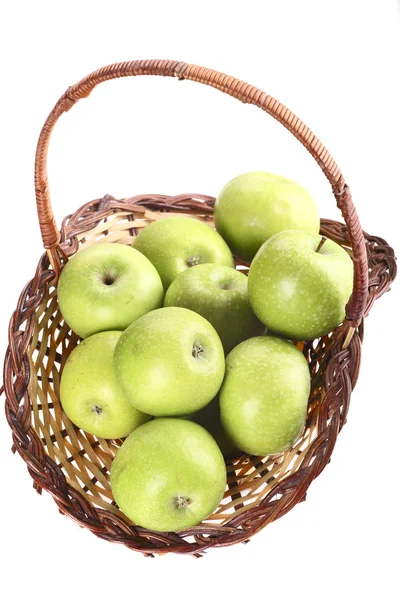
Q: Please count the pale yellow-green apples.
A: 9